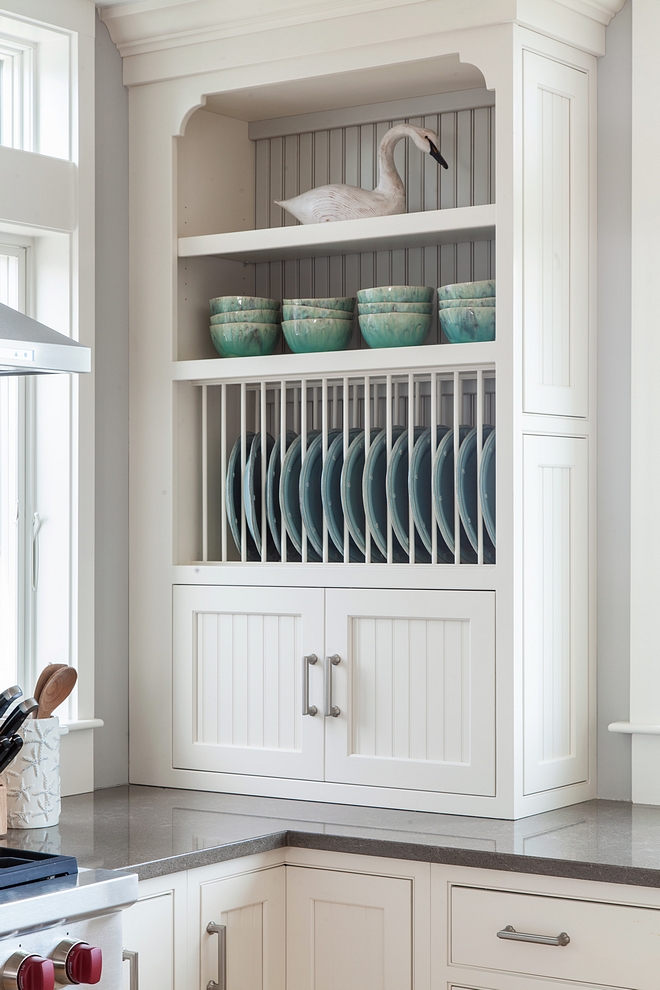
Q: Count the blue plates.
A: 13